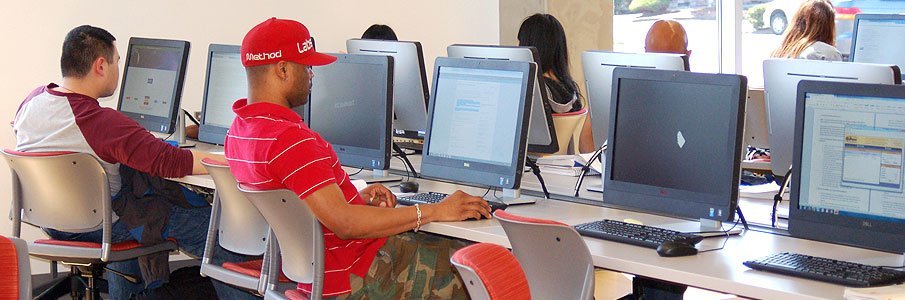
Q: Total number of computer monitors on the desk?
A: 11